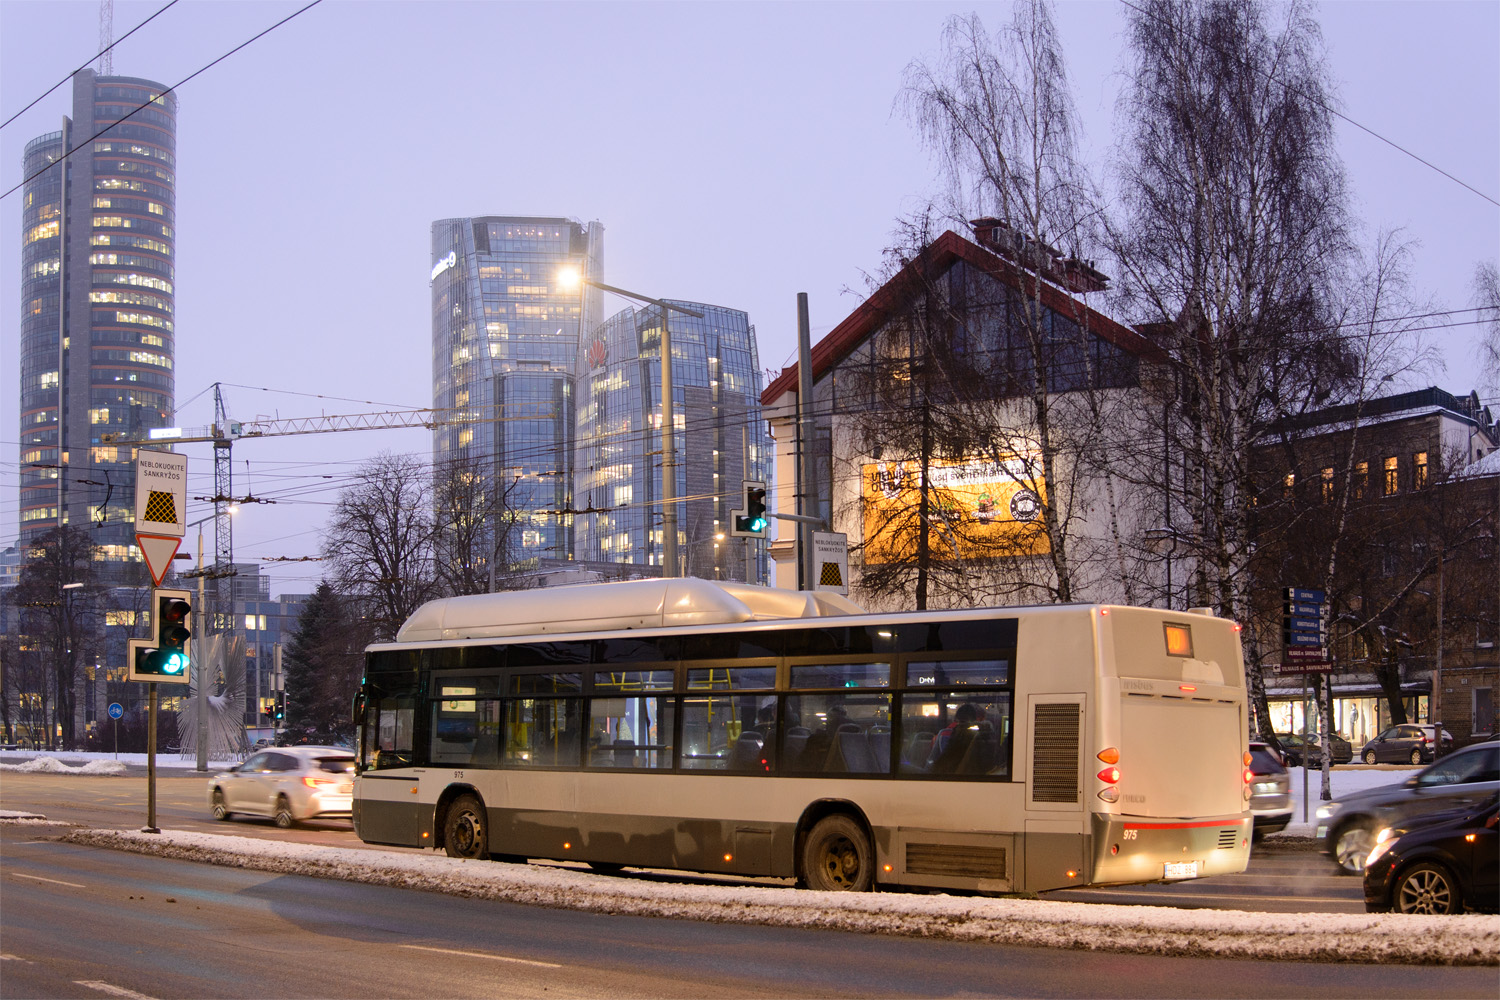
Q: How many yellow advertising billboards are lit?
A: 1